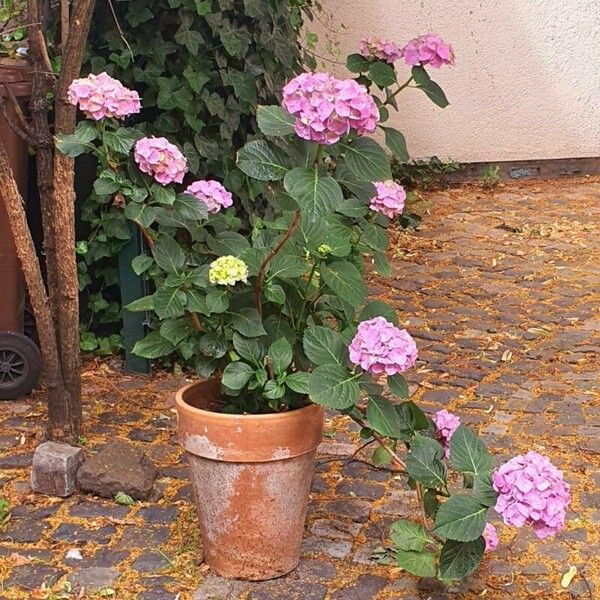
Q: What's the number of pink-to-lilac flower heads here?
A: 11